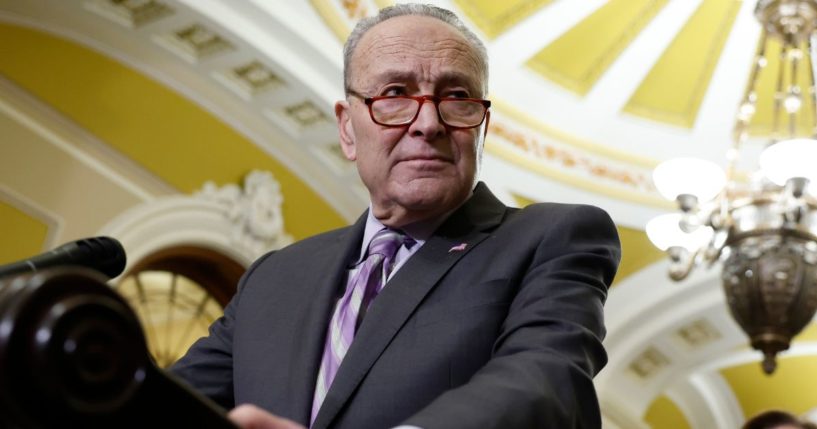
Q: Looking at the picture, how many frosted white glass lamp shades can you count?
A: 3